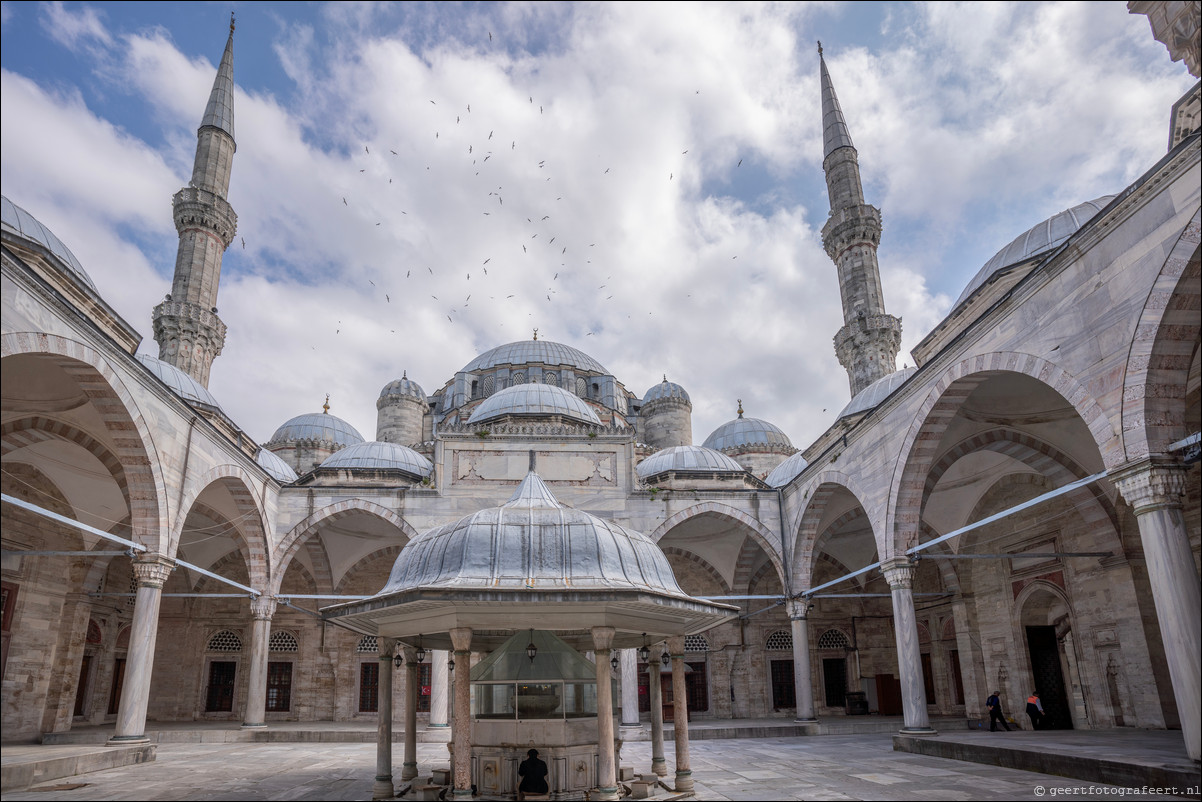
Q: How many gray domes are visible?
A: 15